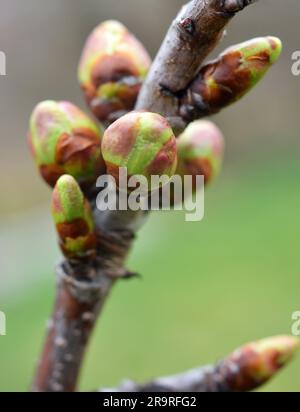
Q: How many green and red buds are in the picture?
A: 7